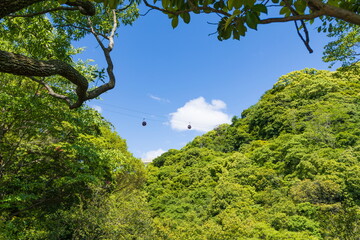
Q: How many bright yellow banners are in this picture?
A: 0